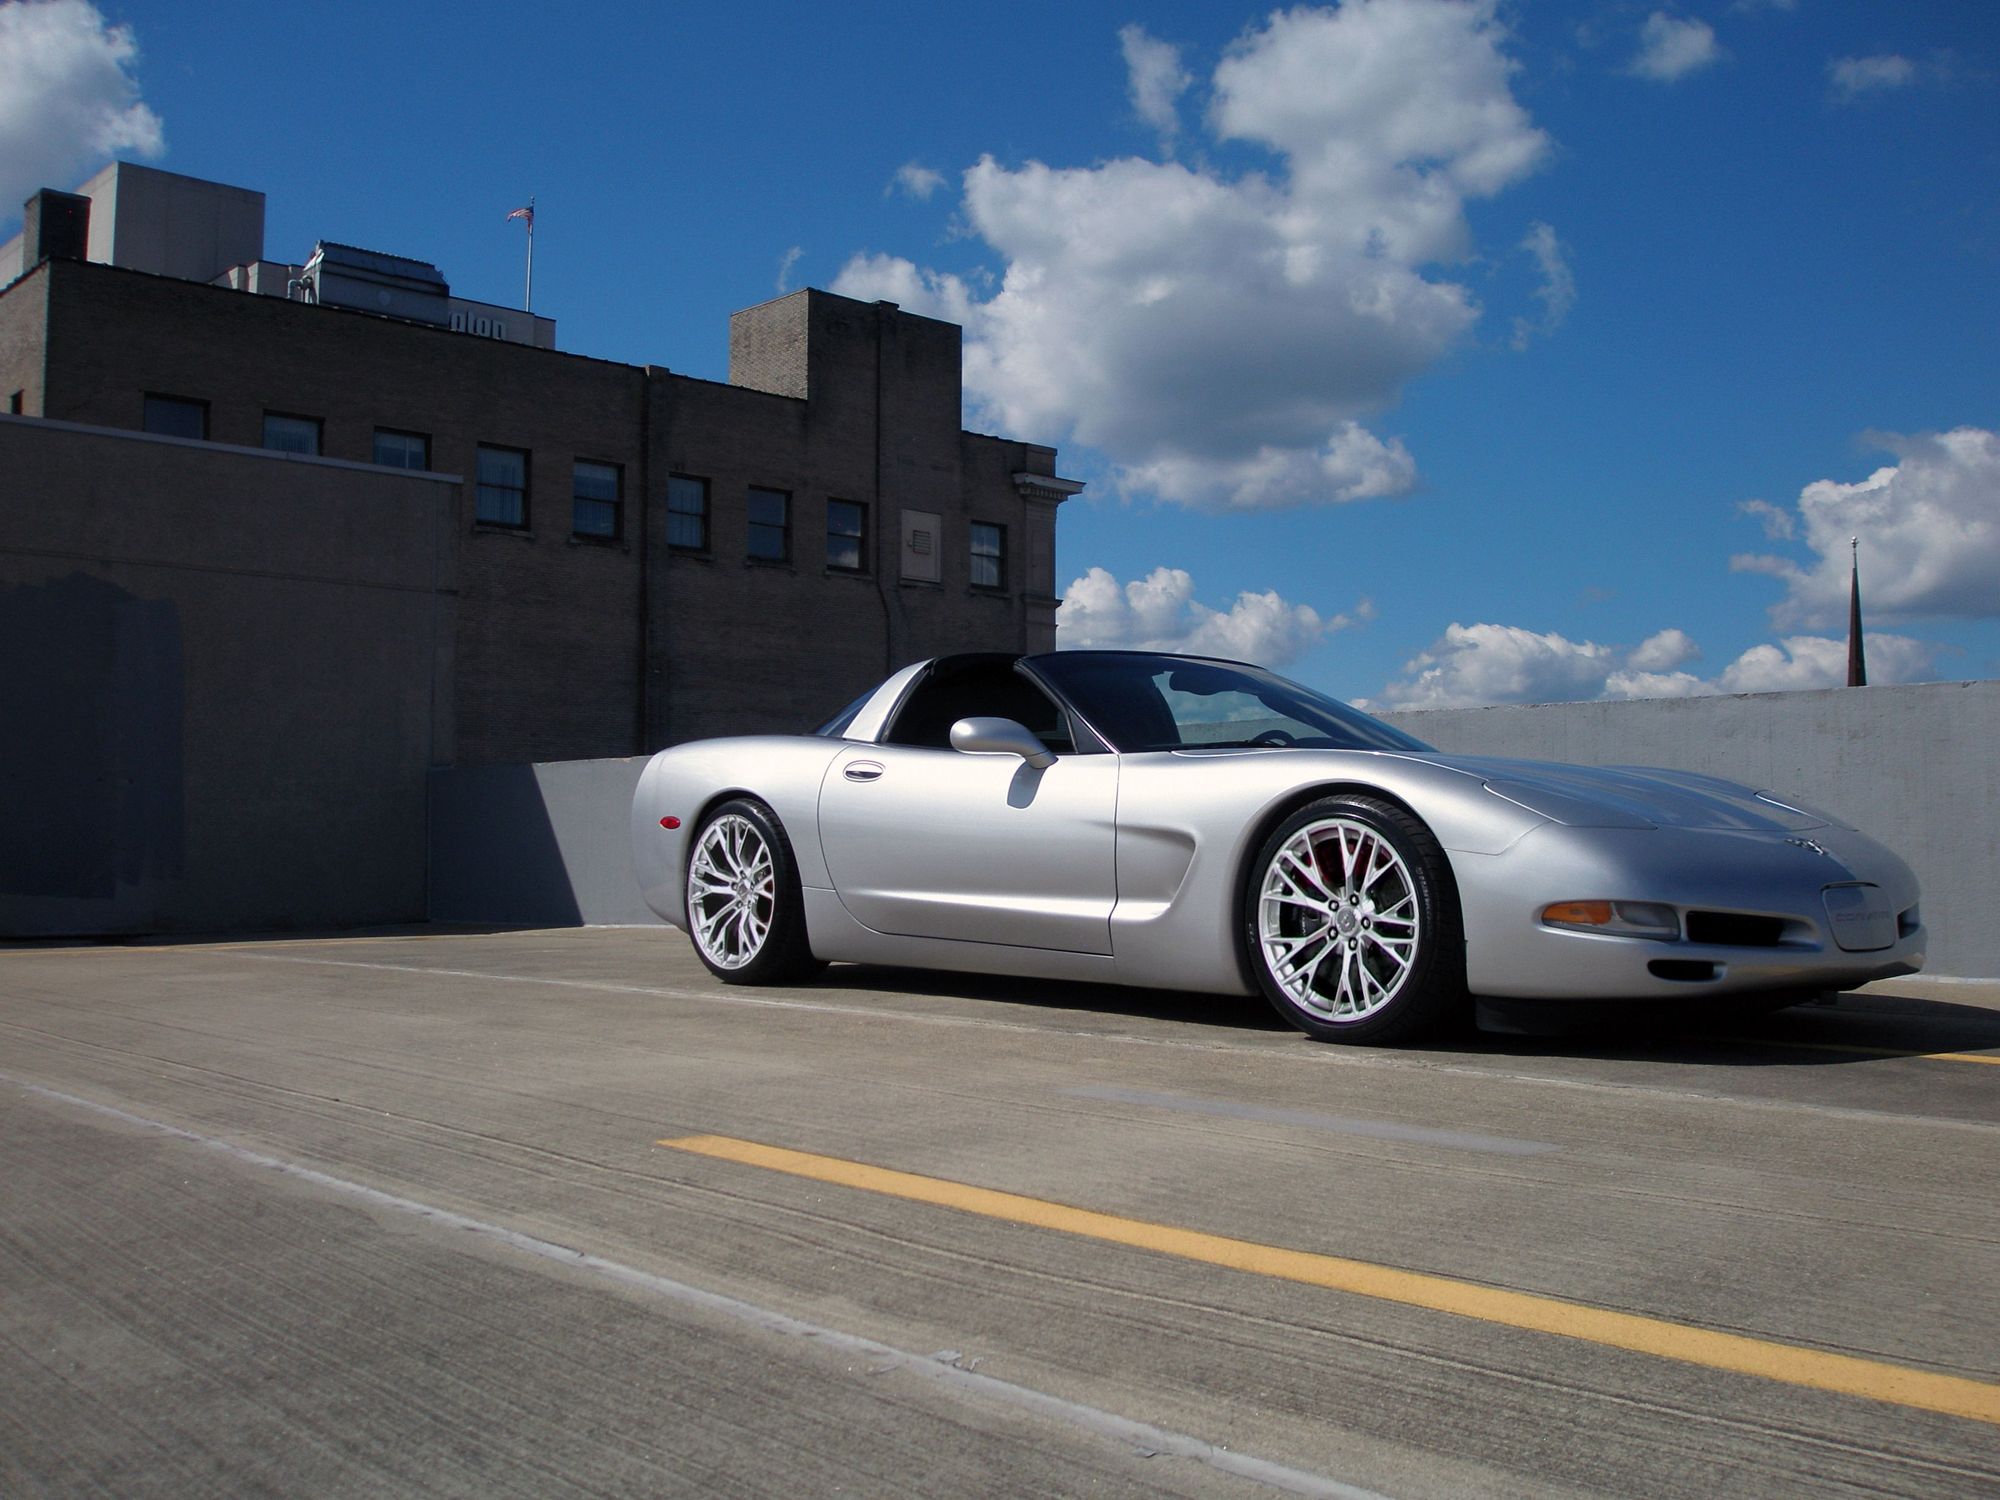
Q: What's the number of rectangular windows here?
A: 9